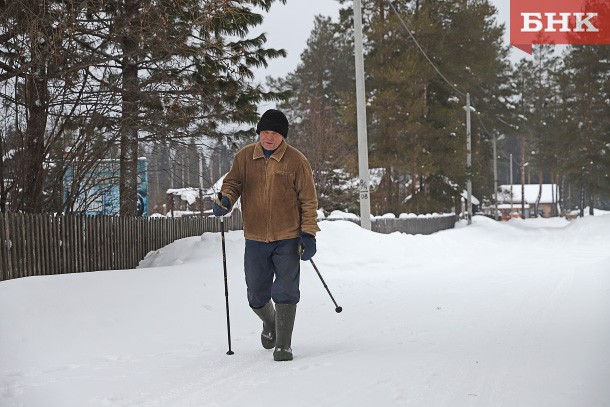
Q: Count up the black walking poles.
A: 2